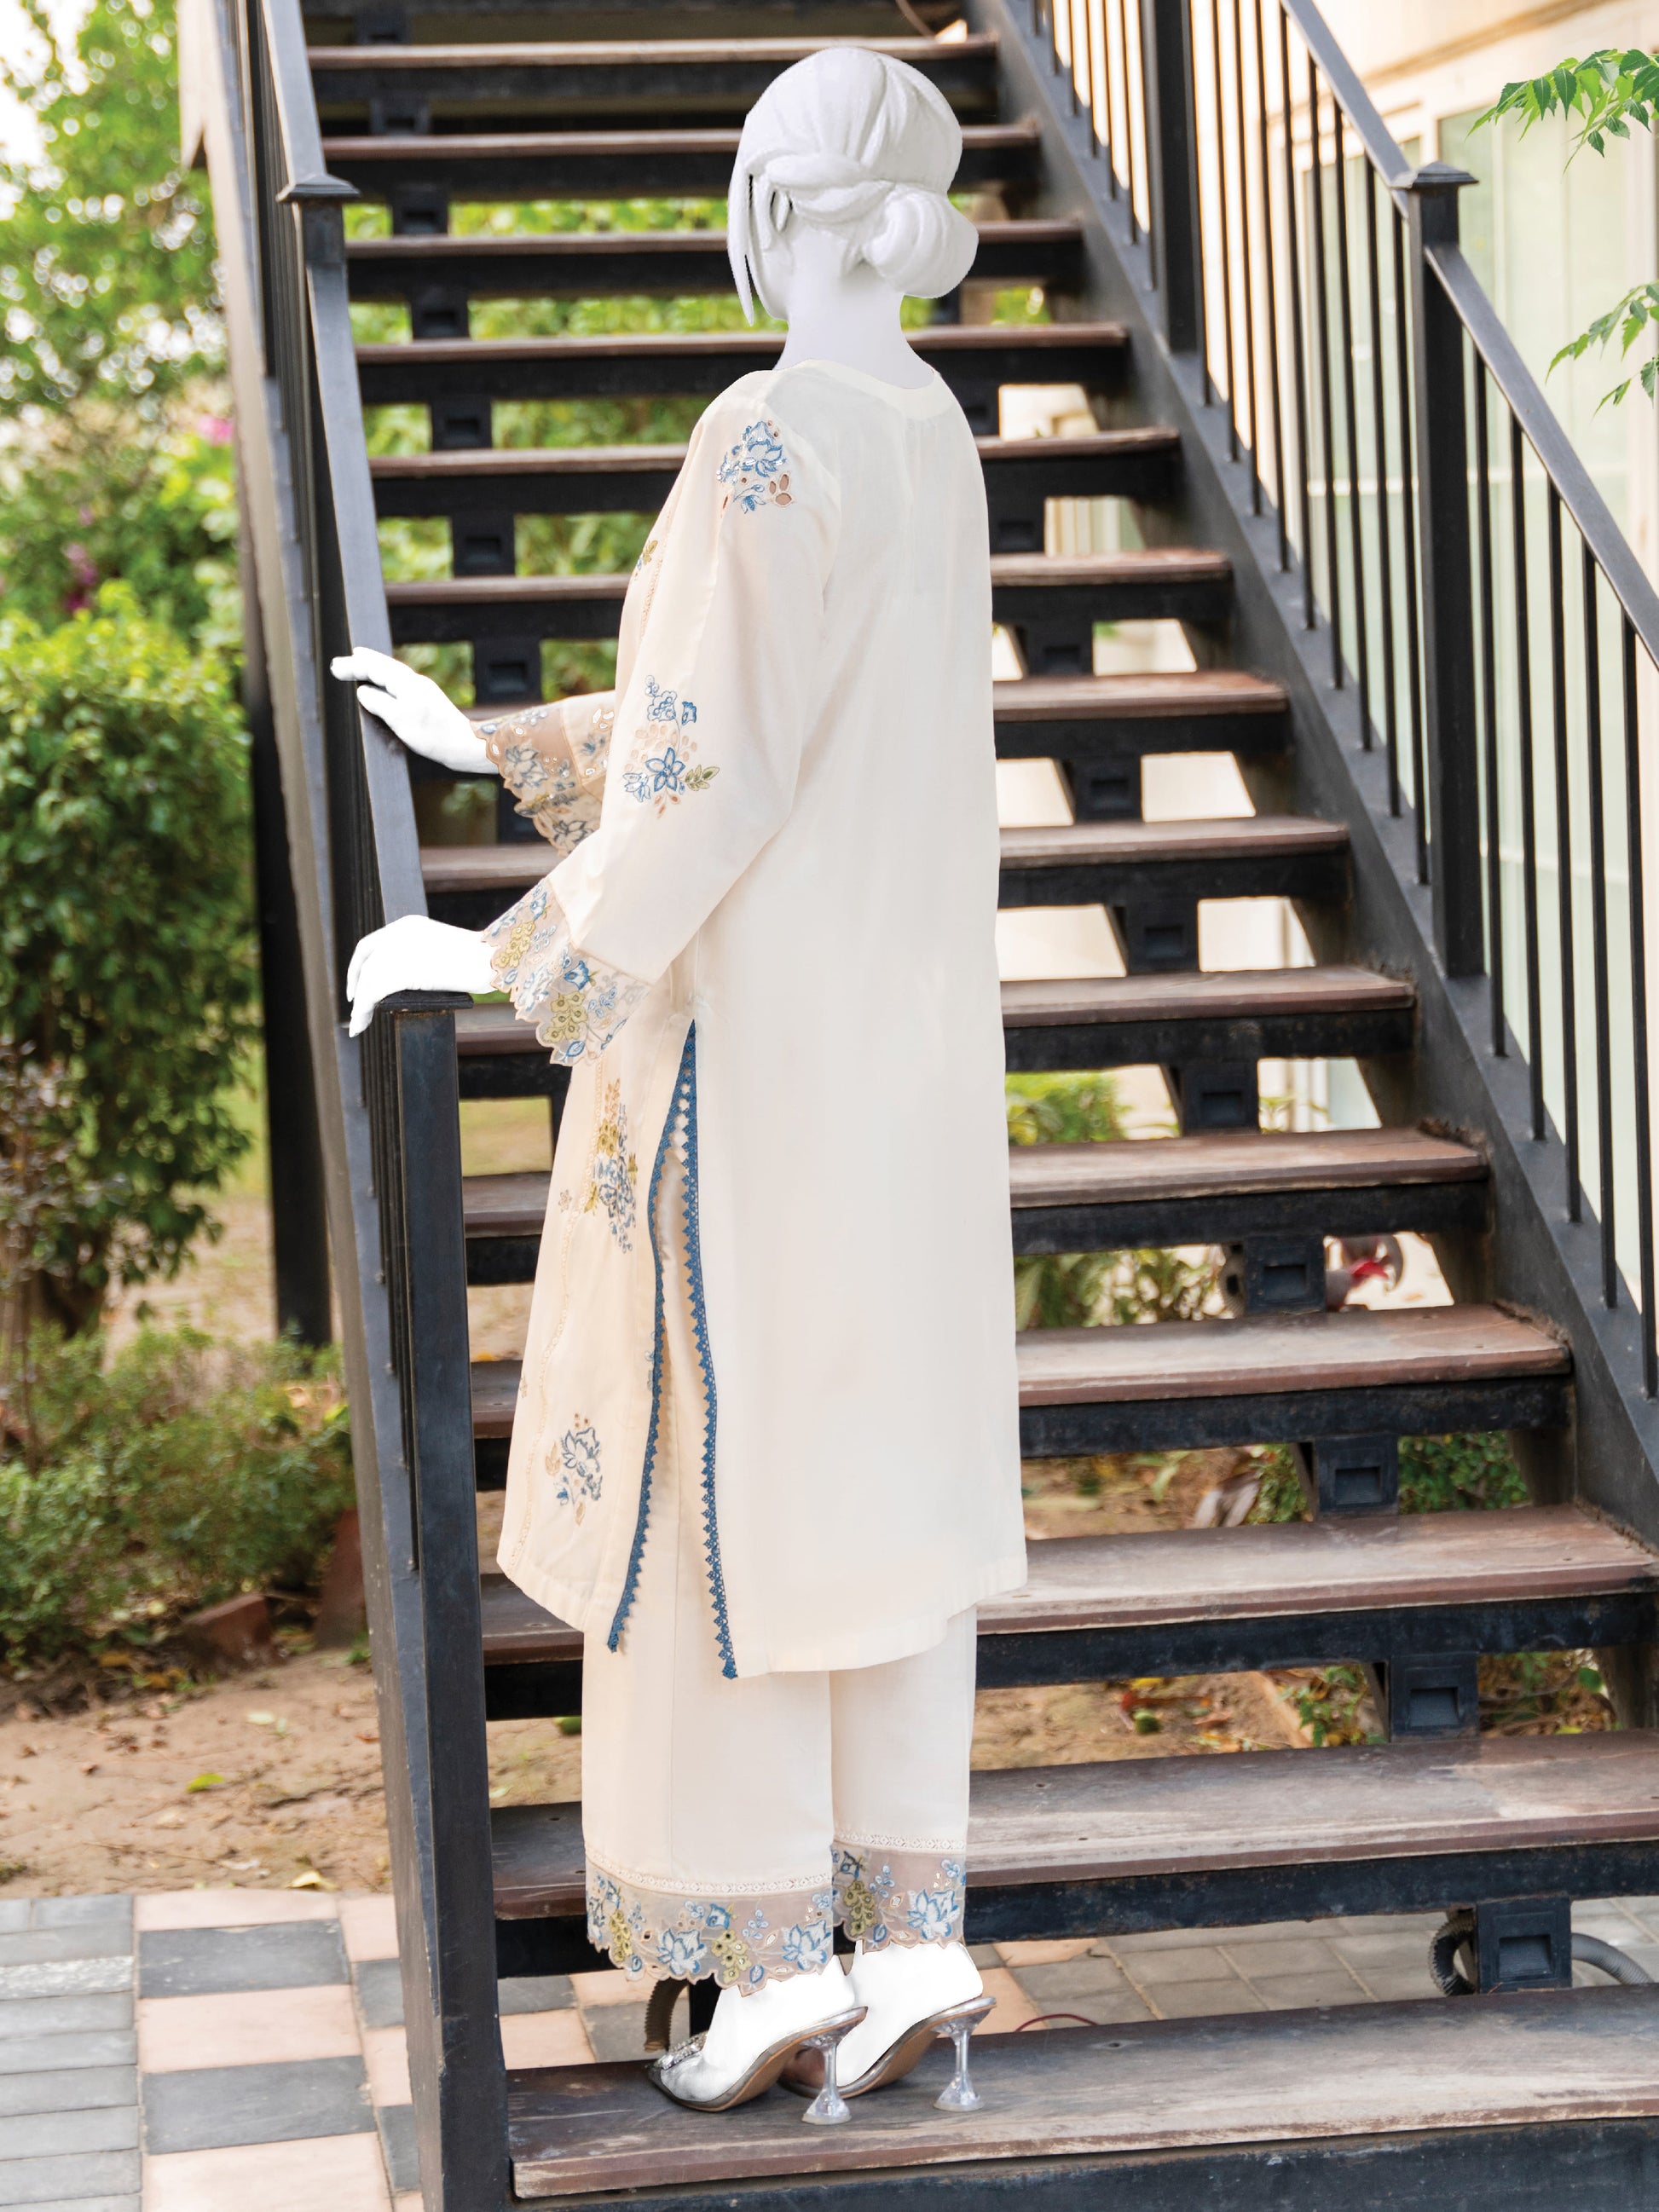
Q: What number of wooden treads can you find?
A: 14